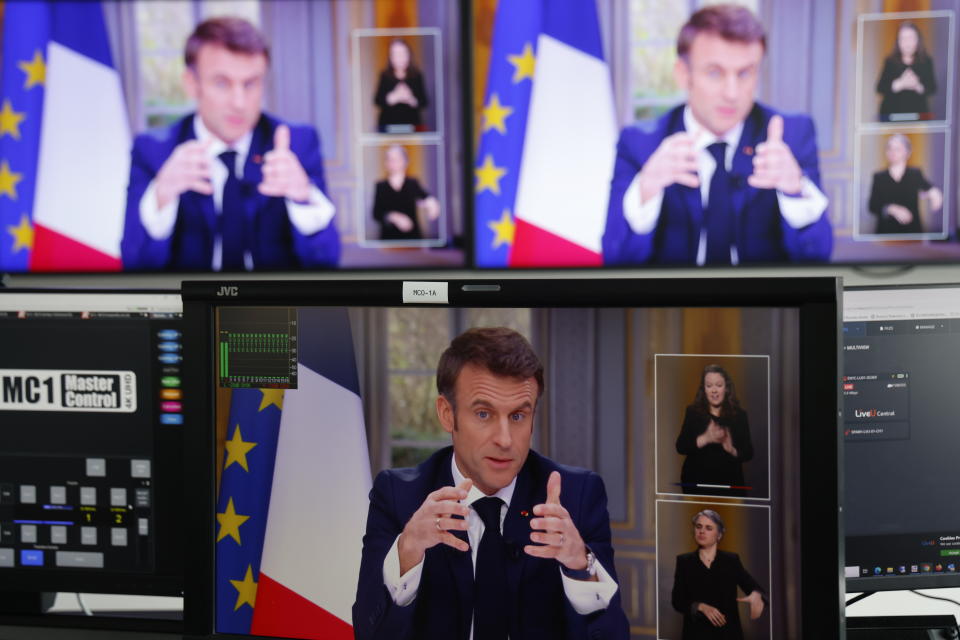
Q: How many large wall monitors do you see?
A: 2